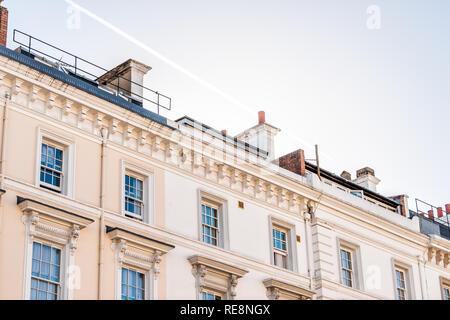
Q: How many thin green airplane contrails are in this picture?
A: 0